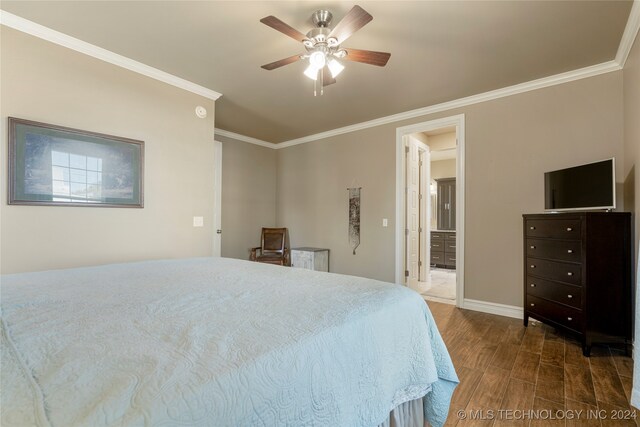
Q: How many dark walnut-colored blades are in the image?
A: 5